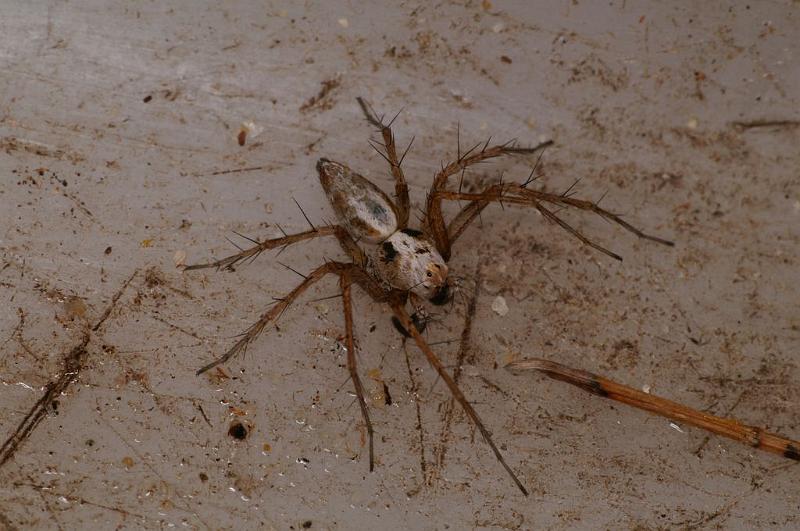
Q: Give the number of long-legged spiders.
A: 1